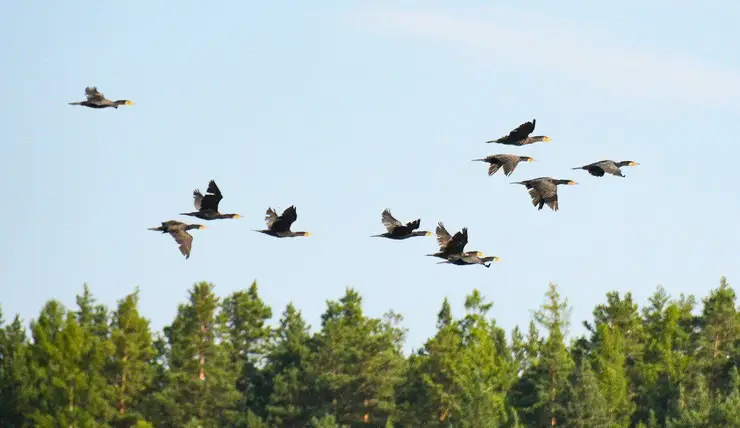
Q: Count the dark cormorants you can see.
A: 11